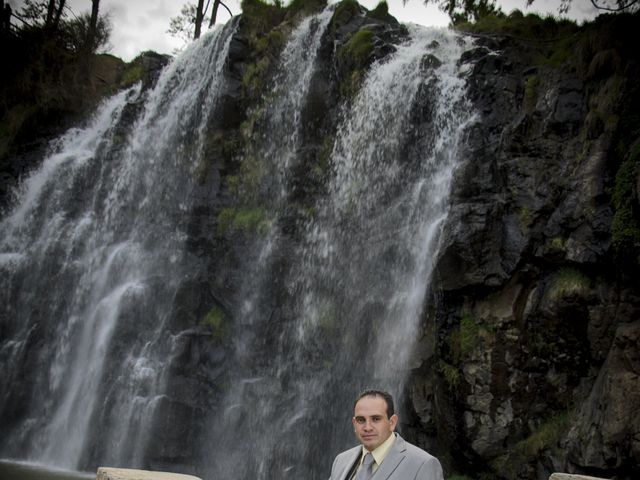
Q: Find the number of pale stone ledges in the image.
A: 2